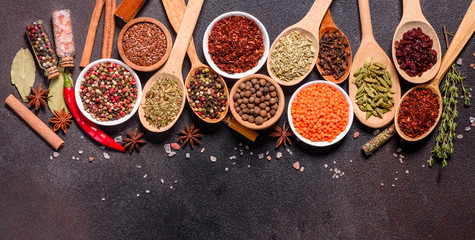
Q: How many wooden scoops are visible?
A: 7